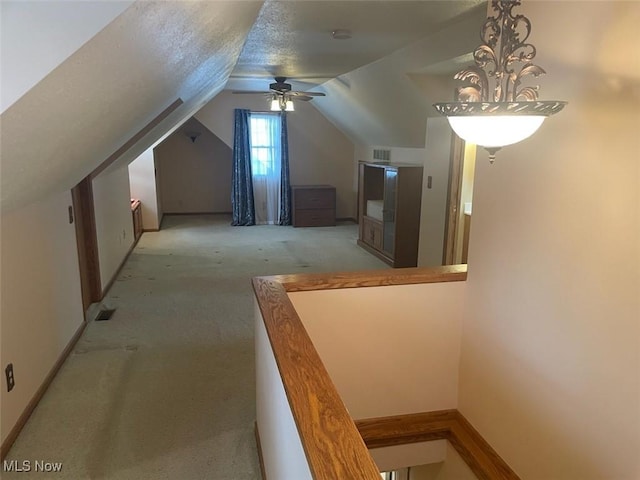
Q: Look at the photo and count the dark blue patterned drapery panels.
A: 2